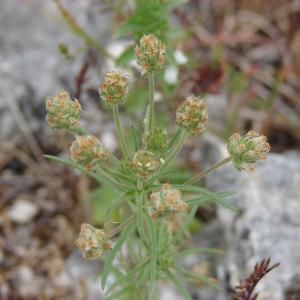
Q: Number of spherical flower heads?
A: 10